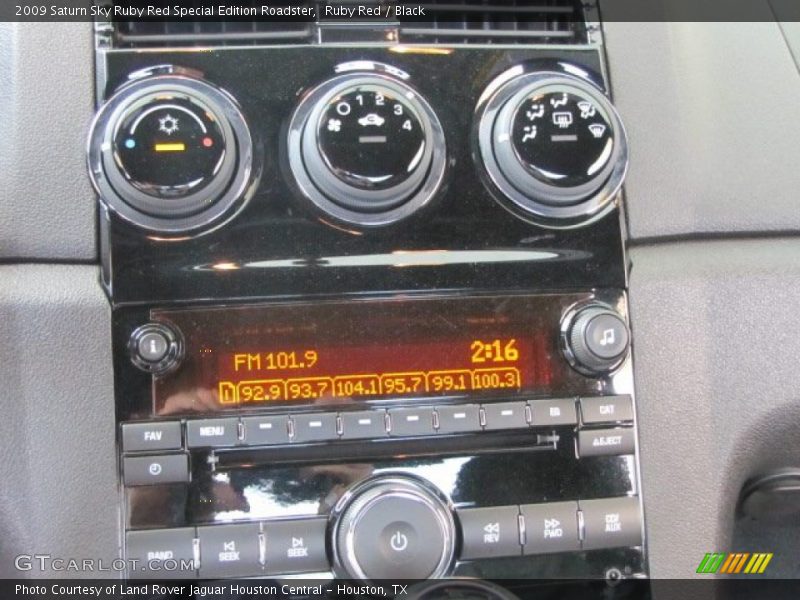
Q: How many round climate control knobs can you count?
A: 3